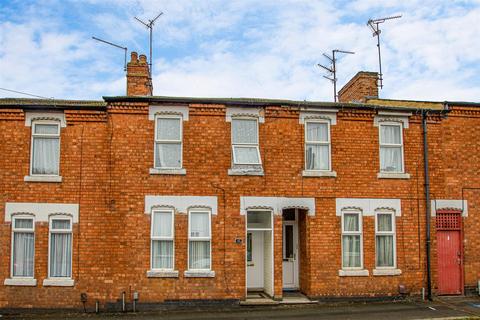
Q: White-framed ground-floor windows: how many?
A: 6